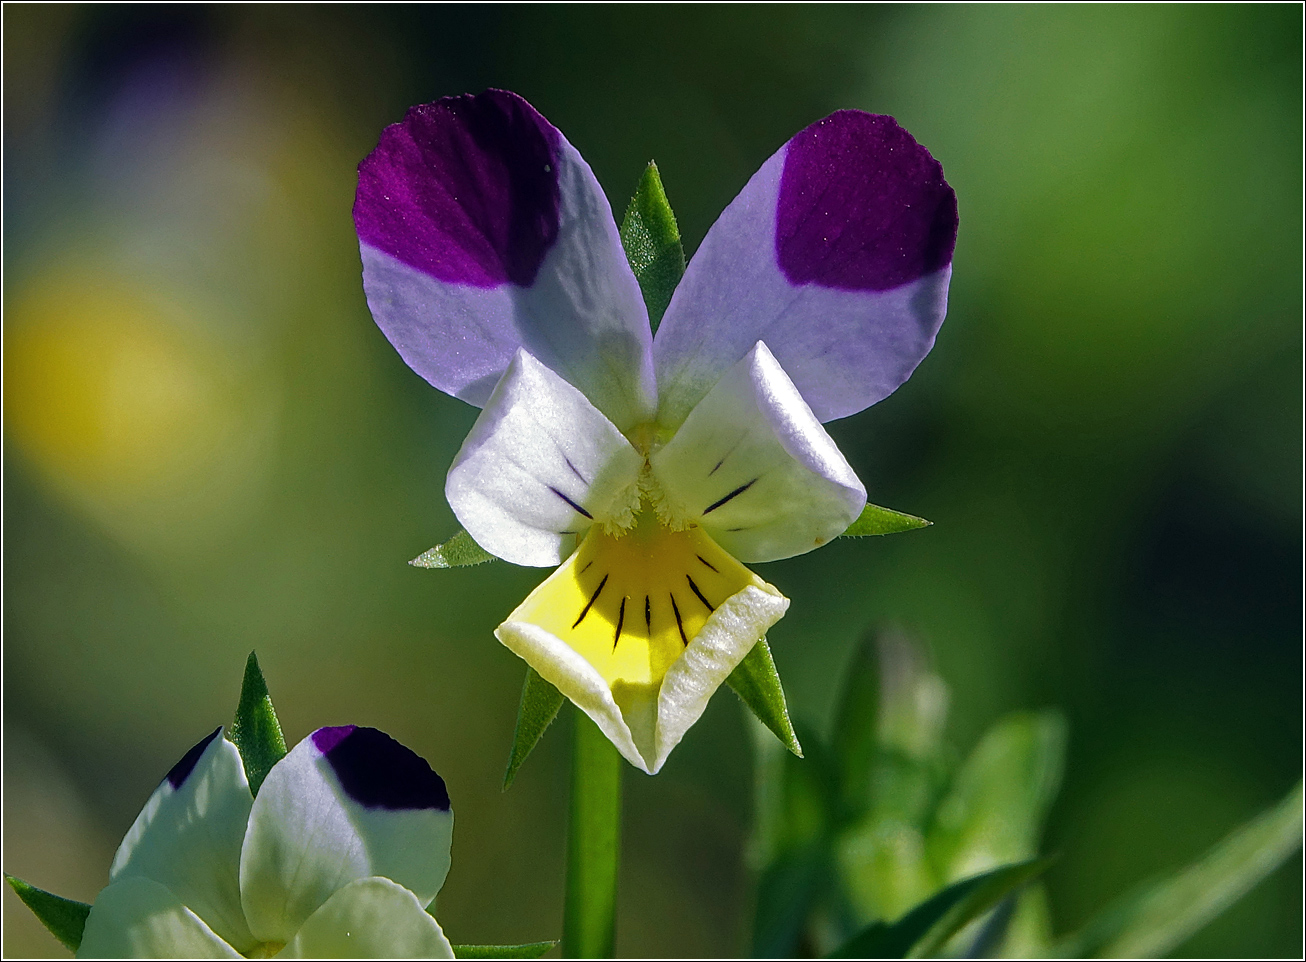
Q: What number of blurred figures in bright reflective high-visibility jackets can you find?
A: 0